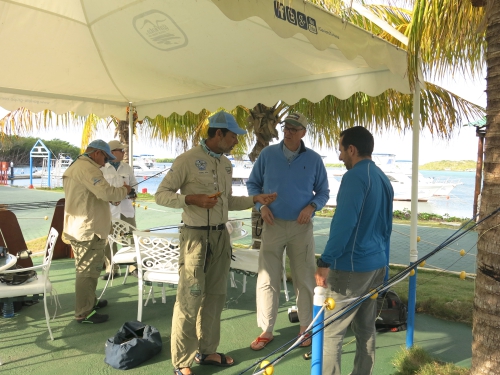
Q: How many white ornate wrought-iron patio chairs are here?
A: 4